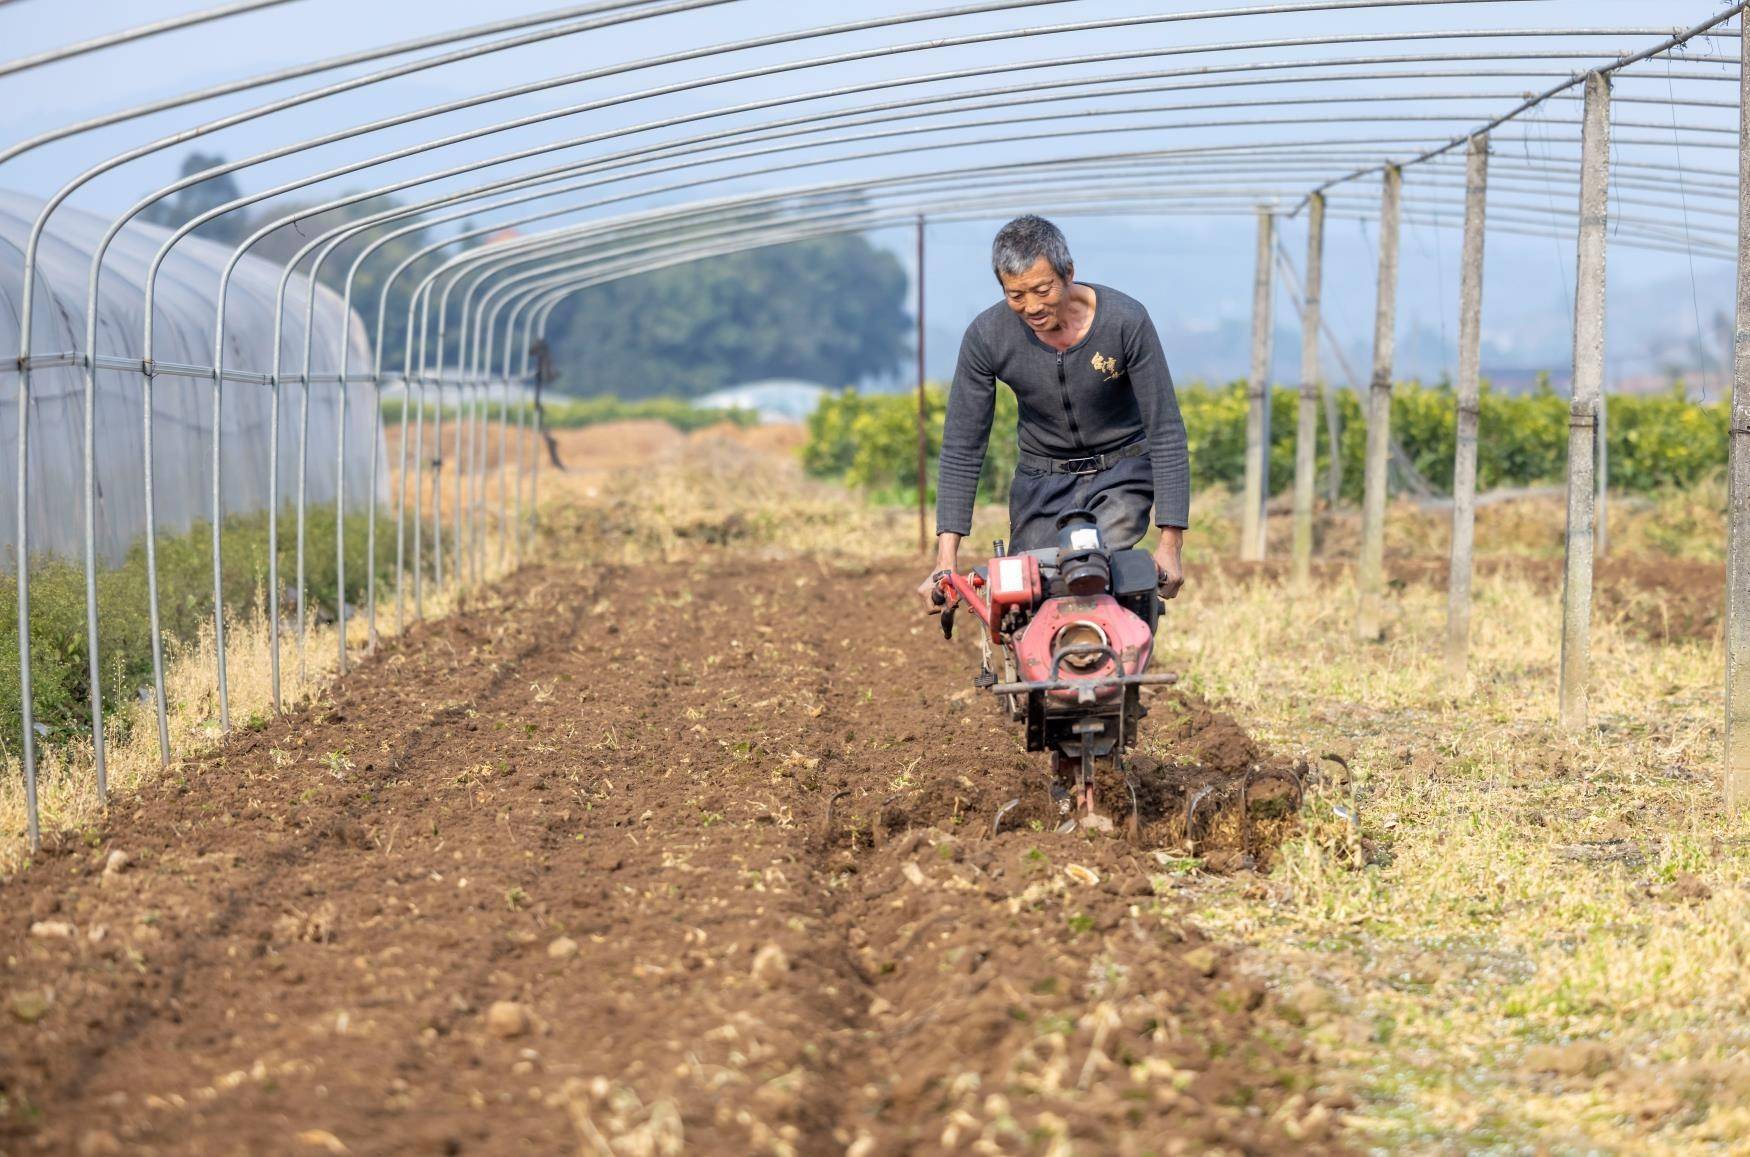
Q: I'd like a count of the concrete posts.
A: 6